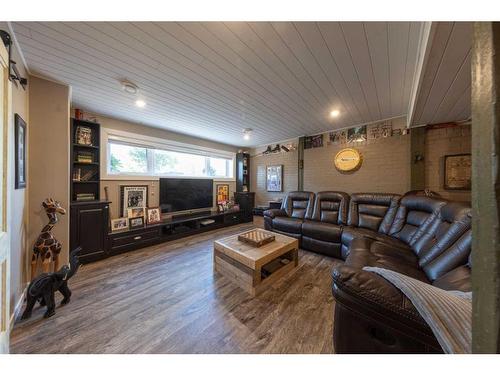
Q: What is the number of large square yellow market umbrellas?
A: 0